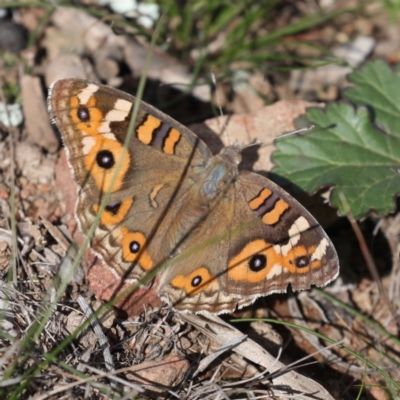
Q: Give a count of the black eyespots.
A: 7